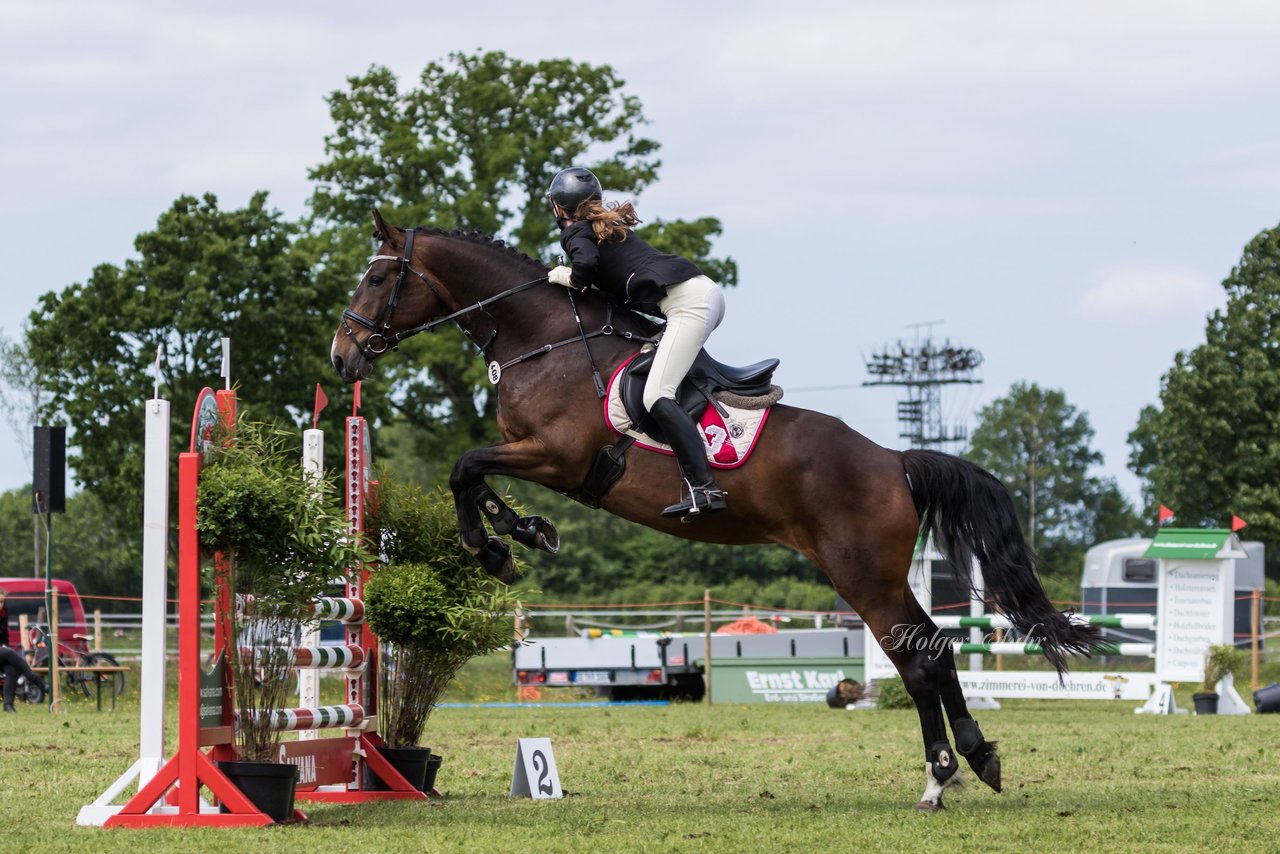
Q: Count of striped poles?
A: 5